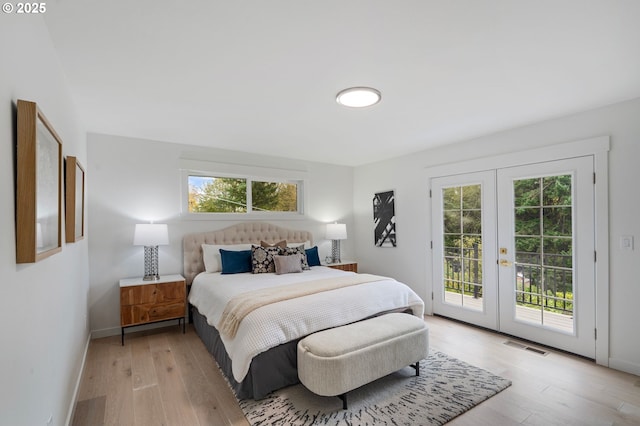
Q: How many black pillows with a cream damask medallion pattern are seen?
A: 2